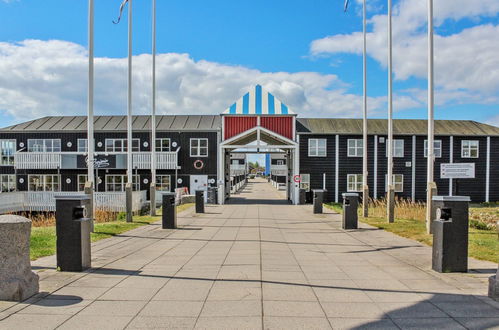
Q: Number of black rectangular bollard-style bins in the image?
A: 6